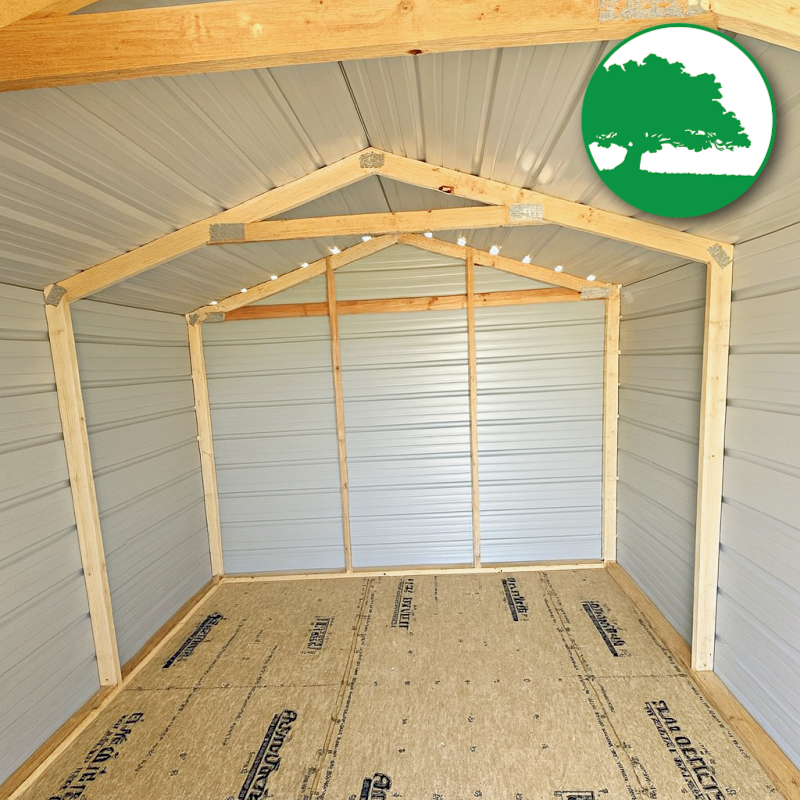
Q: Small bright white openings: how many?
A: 12